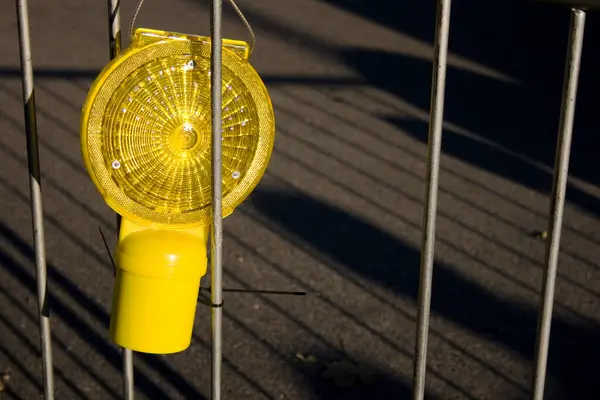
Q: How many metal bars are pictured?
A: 5